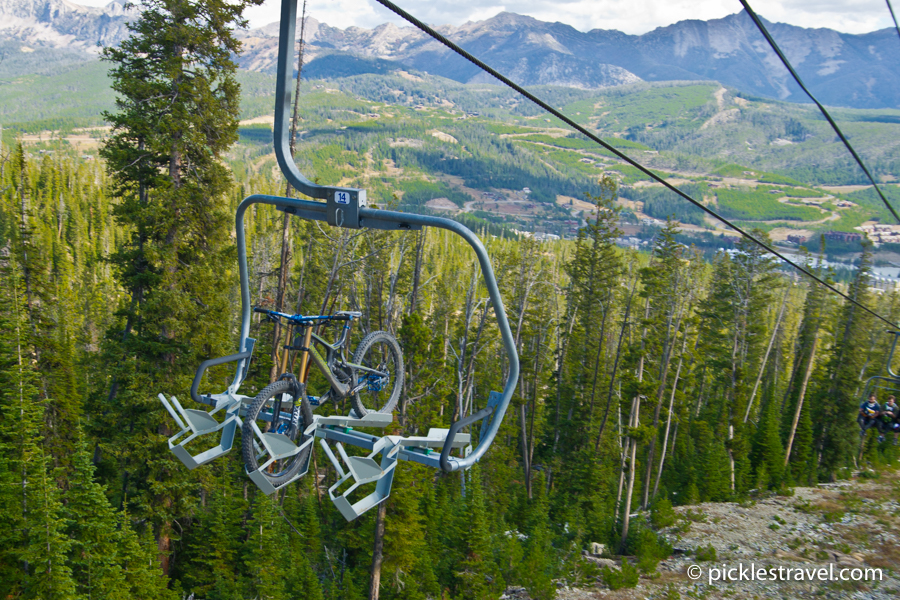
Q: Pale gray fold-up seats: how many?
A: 3